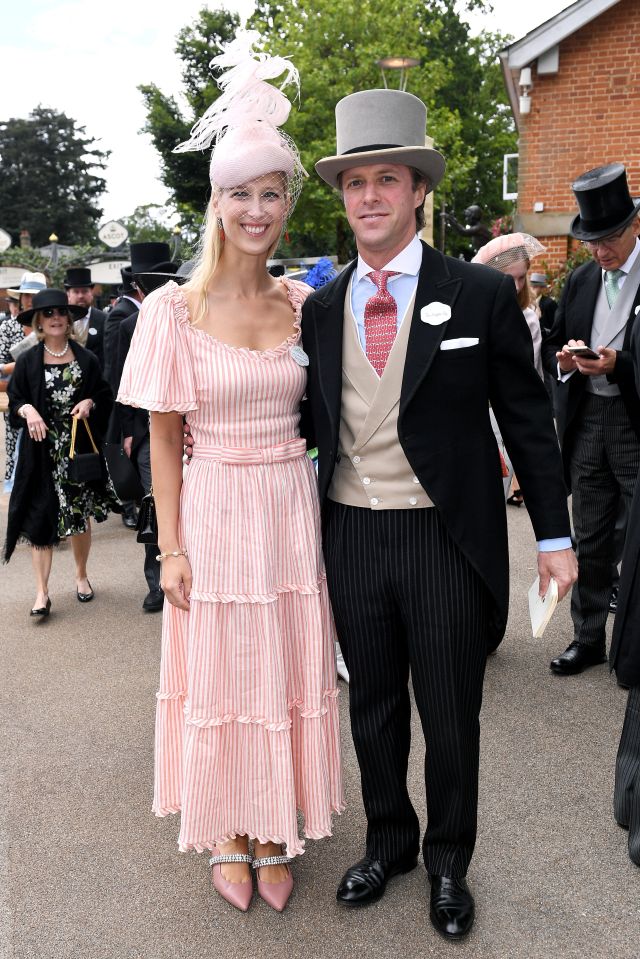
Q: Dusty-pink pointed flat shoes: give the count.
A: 2